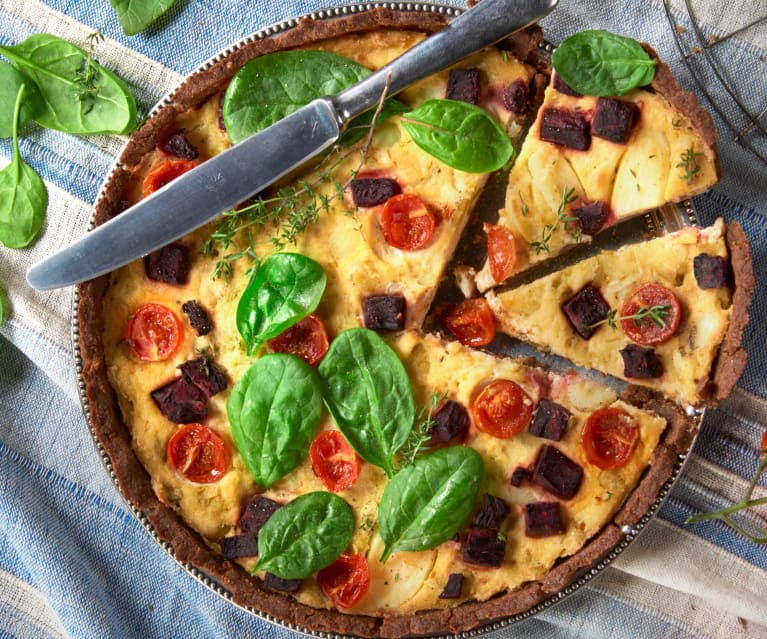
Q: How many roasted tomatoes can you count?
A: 12